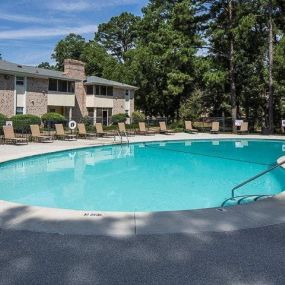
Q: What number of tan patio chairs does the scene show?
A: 11